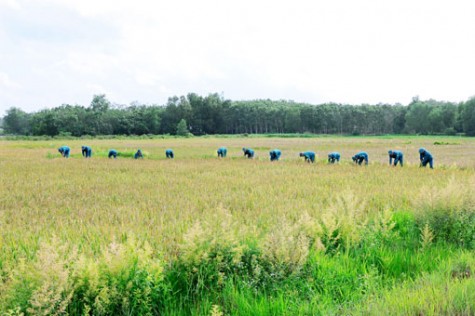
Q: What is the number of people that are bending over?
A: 13